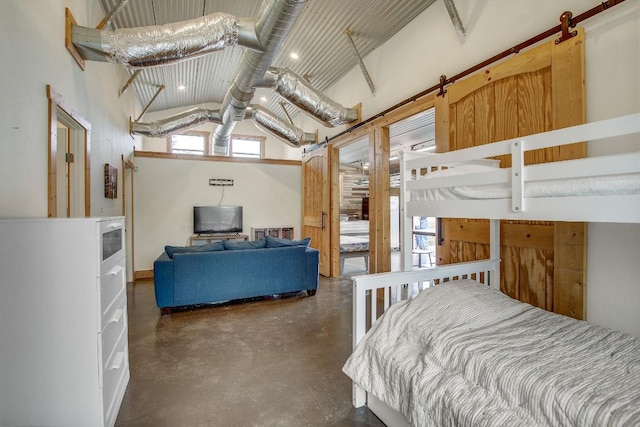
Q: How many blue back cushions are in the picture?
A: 3